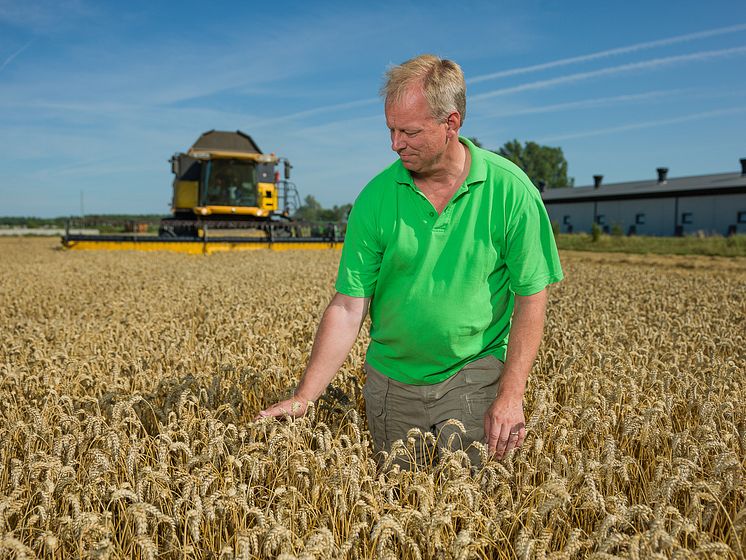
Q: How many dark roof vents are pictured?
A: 4